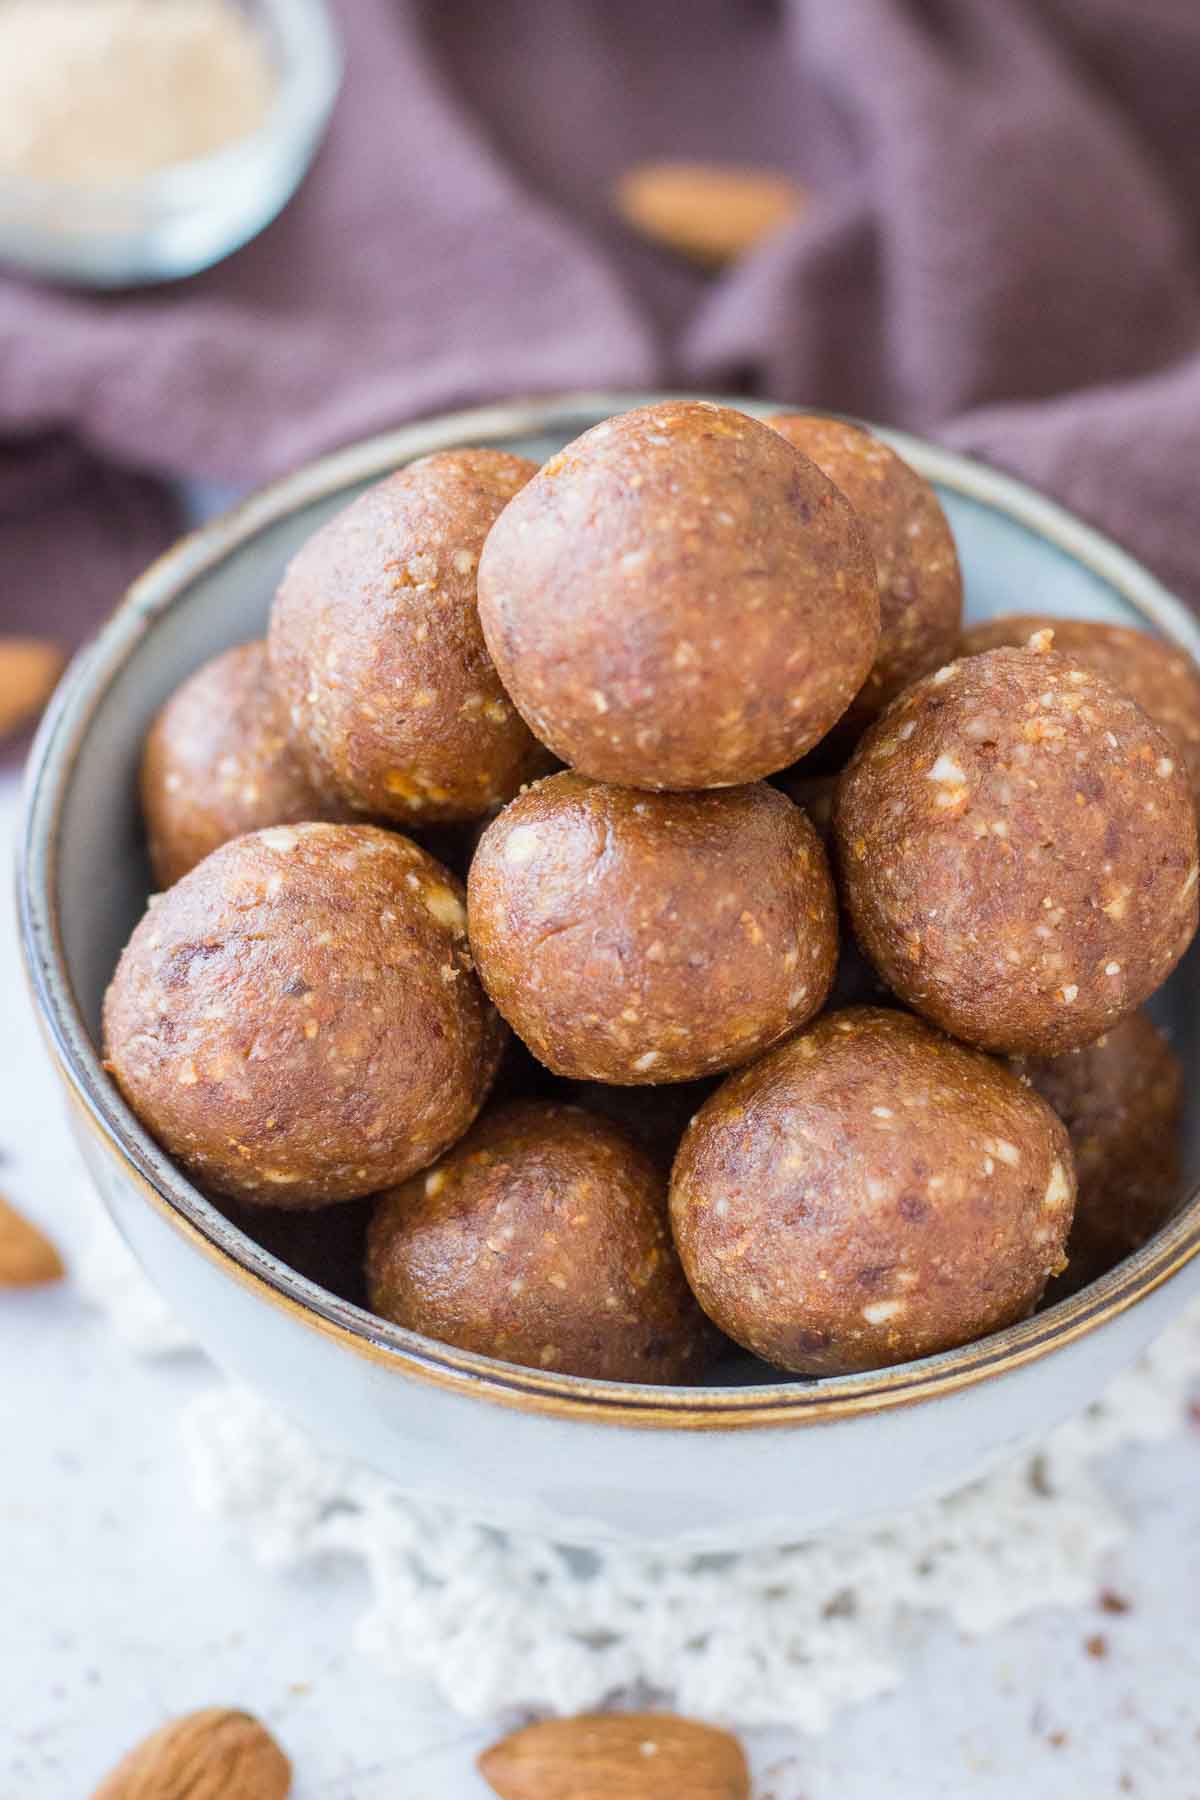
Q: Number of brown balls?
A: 11